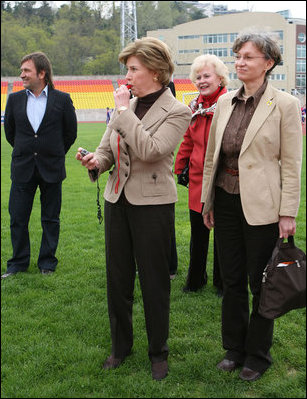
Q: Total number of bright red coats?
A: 1